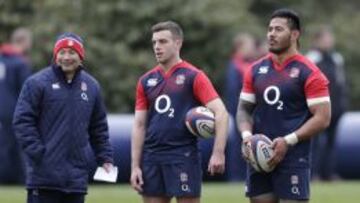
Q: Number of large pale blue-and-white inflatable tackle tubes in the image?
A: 2